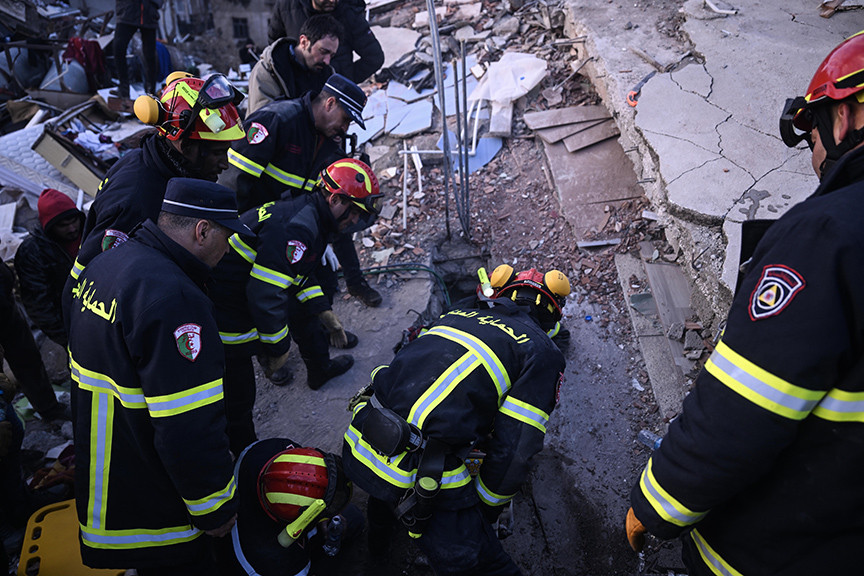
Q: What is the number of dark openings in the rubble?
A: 1